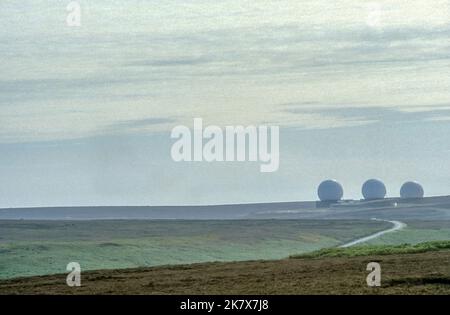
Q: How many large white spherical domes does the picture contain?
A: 3